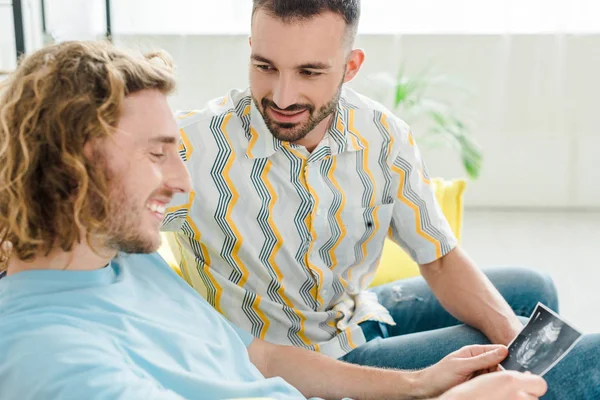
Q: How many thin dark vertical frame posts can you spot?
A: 3